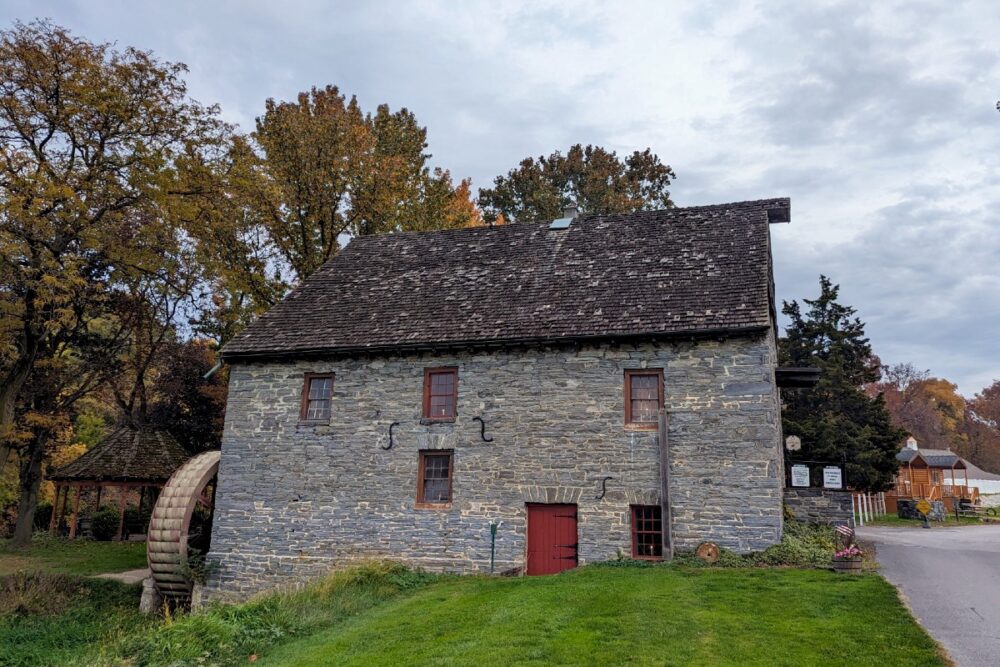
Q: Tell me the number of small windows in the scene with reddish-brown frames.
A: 5